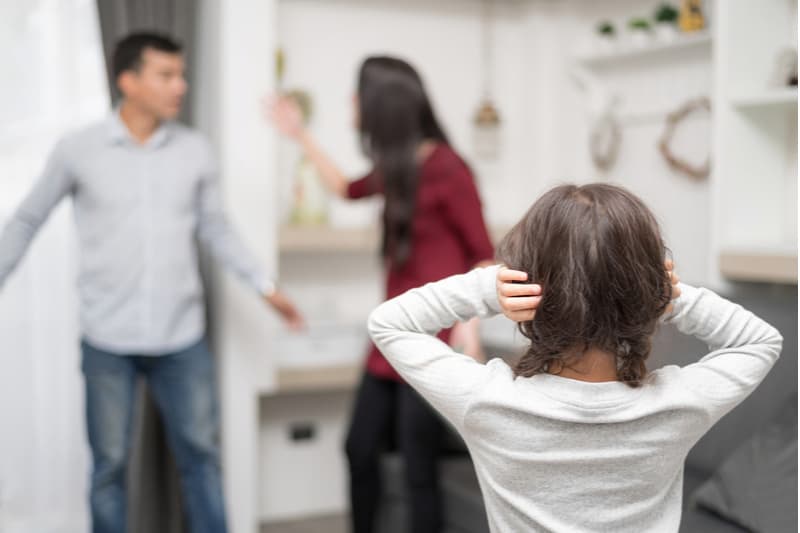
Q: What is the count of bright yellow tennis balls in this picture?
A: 0